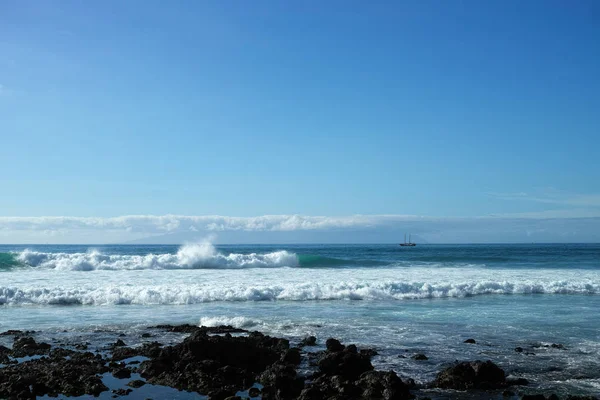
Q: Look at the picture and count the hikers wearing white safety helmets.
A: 0